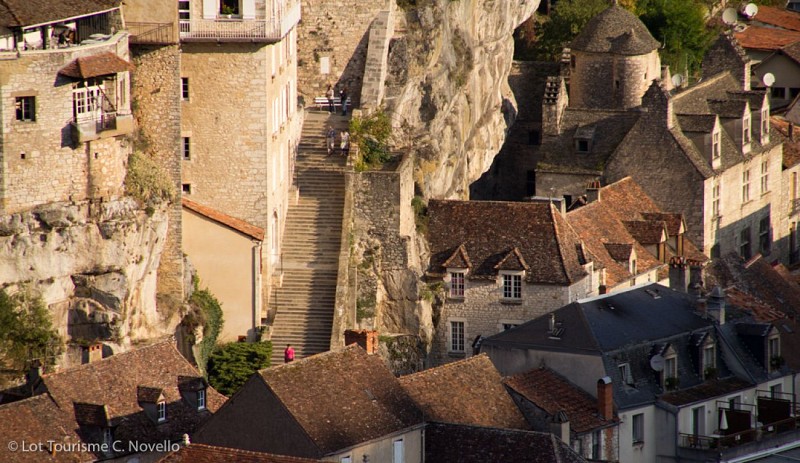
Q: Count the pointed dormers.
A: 14